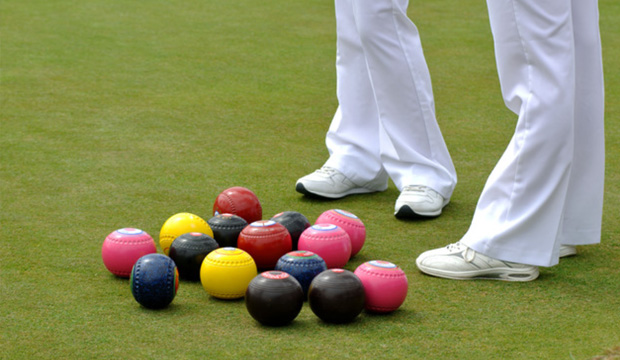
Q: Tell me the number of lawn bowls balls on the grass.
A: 15